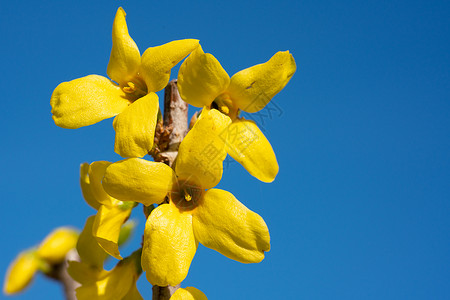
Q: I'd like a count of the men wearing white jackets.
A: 0